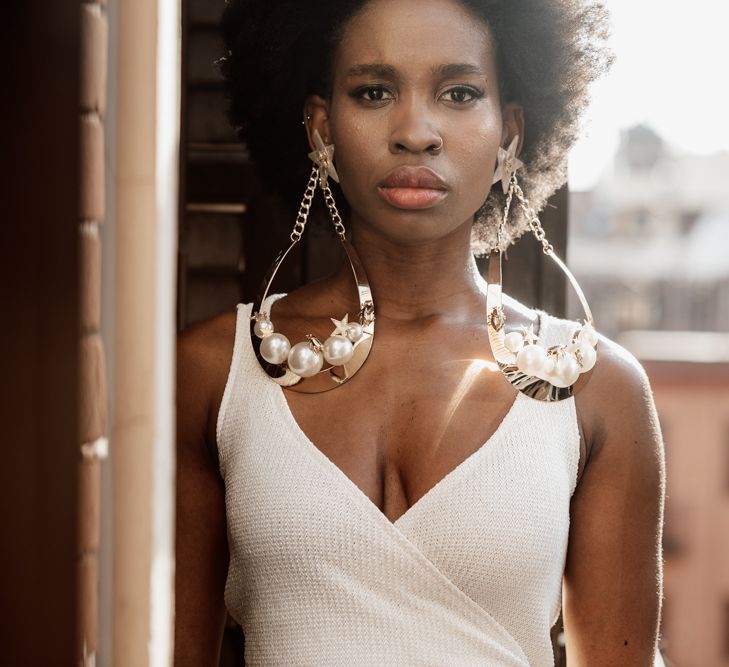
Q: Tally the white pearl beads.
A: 10